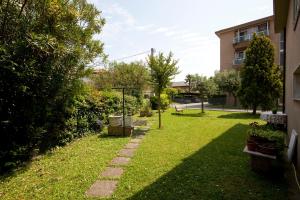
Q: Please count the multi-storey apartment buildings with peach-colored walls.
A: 1